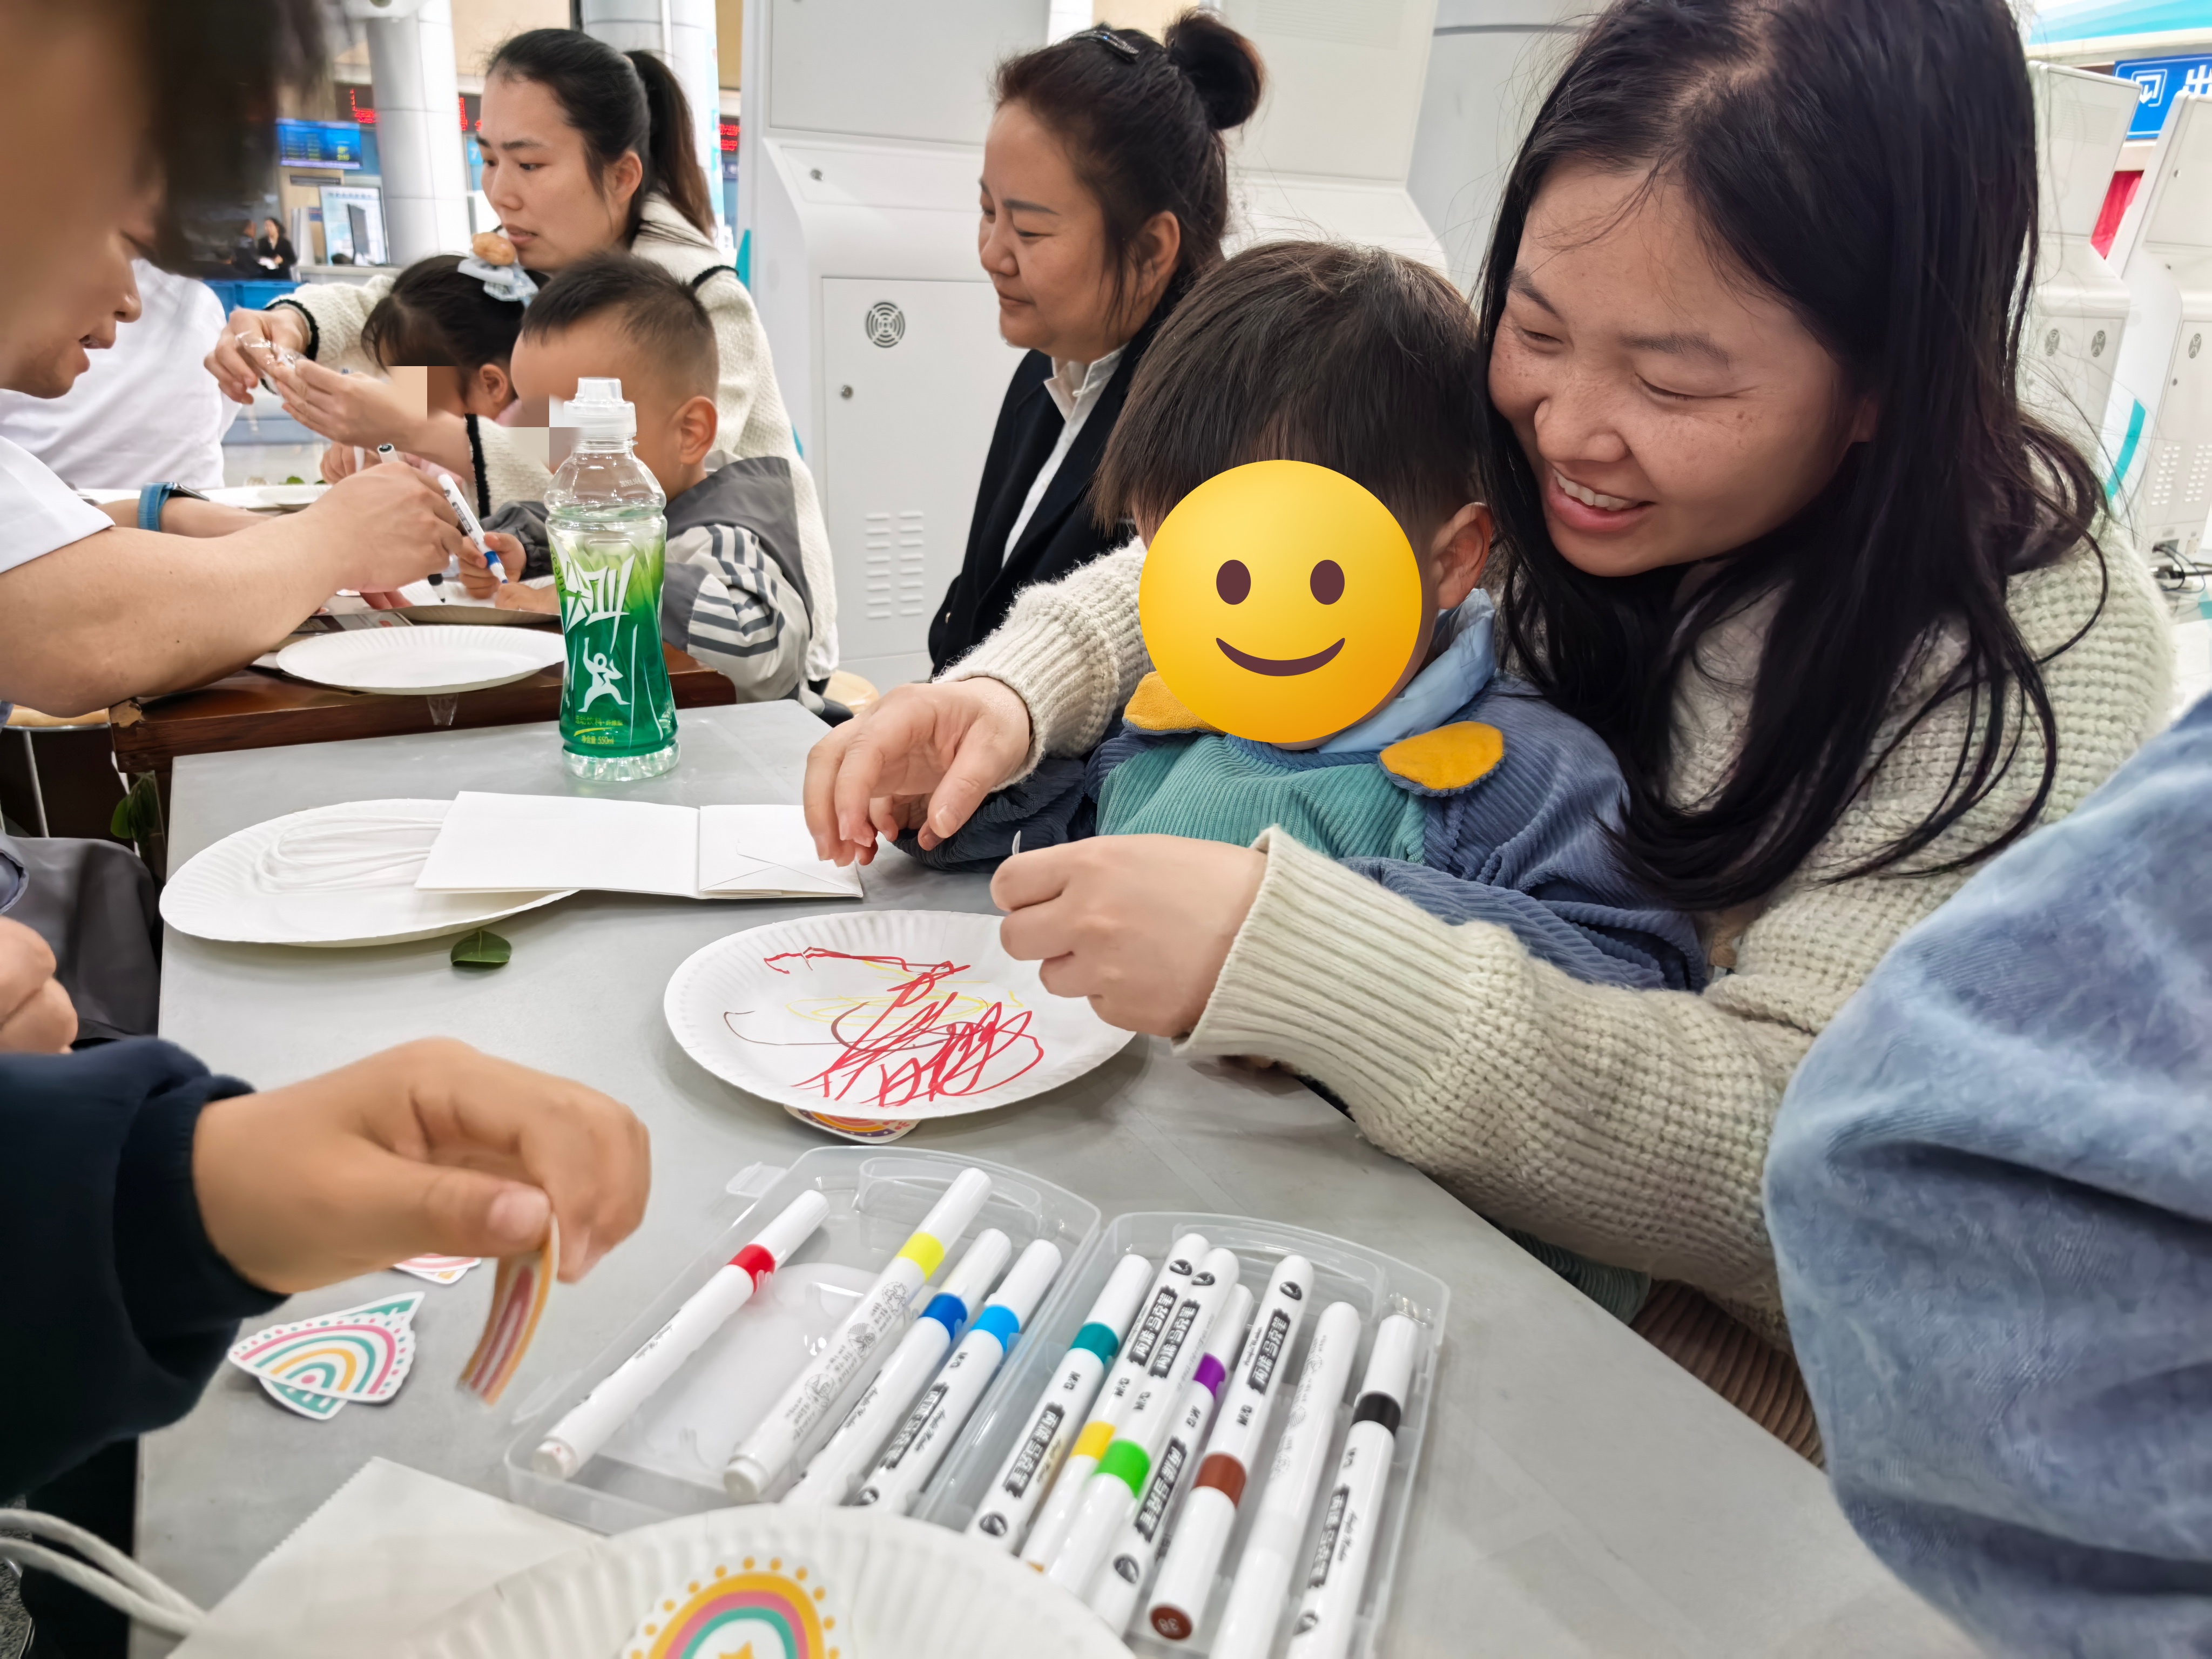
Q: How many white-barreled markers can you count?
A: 13